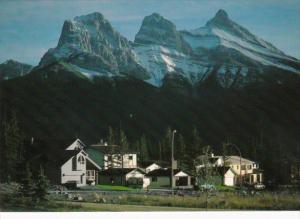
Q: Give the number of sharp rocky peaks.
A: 3